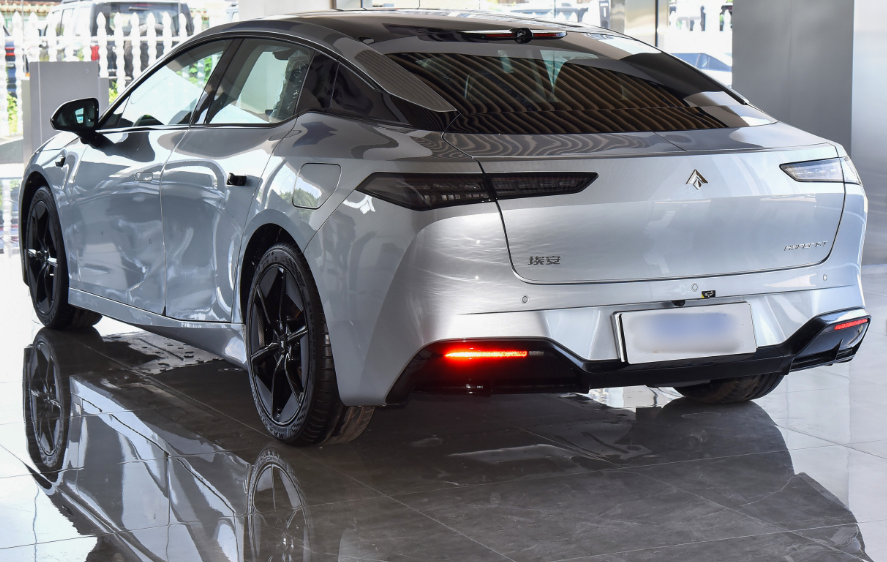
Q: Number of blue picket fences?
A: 0